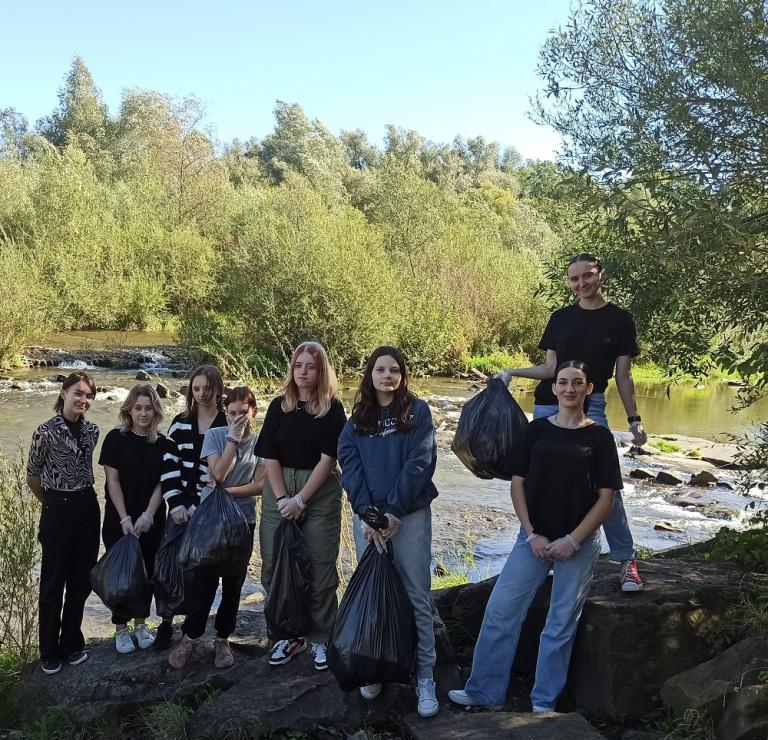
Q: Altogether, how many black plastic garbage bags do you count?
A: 6